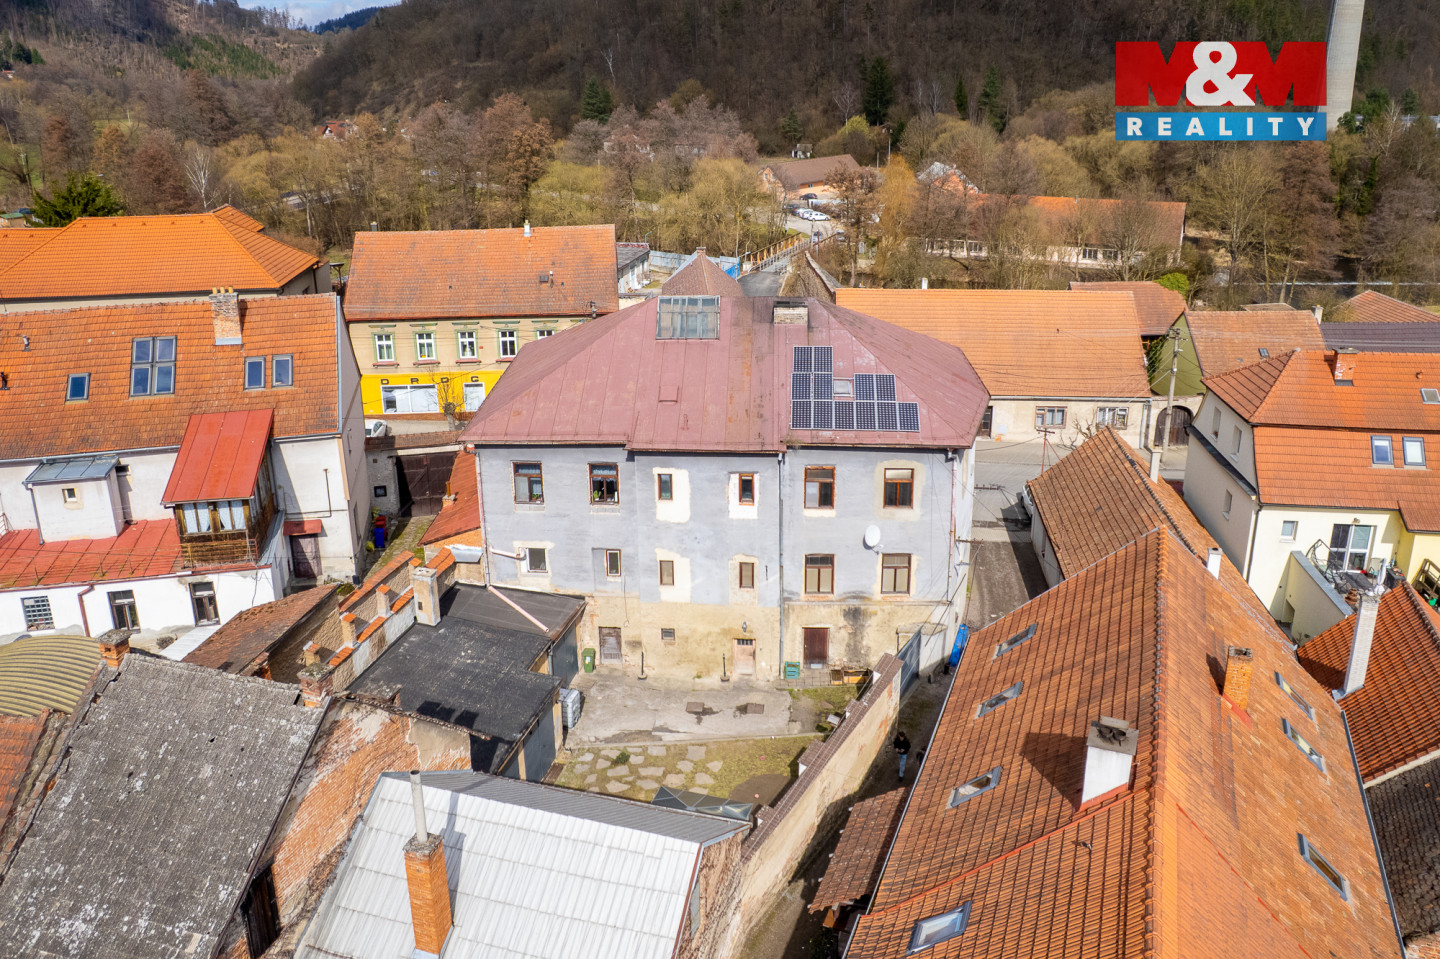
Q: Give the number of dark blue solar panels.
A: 12